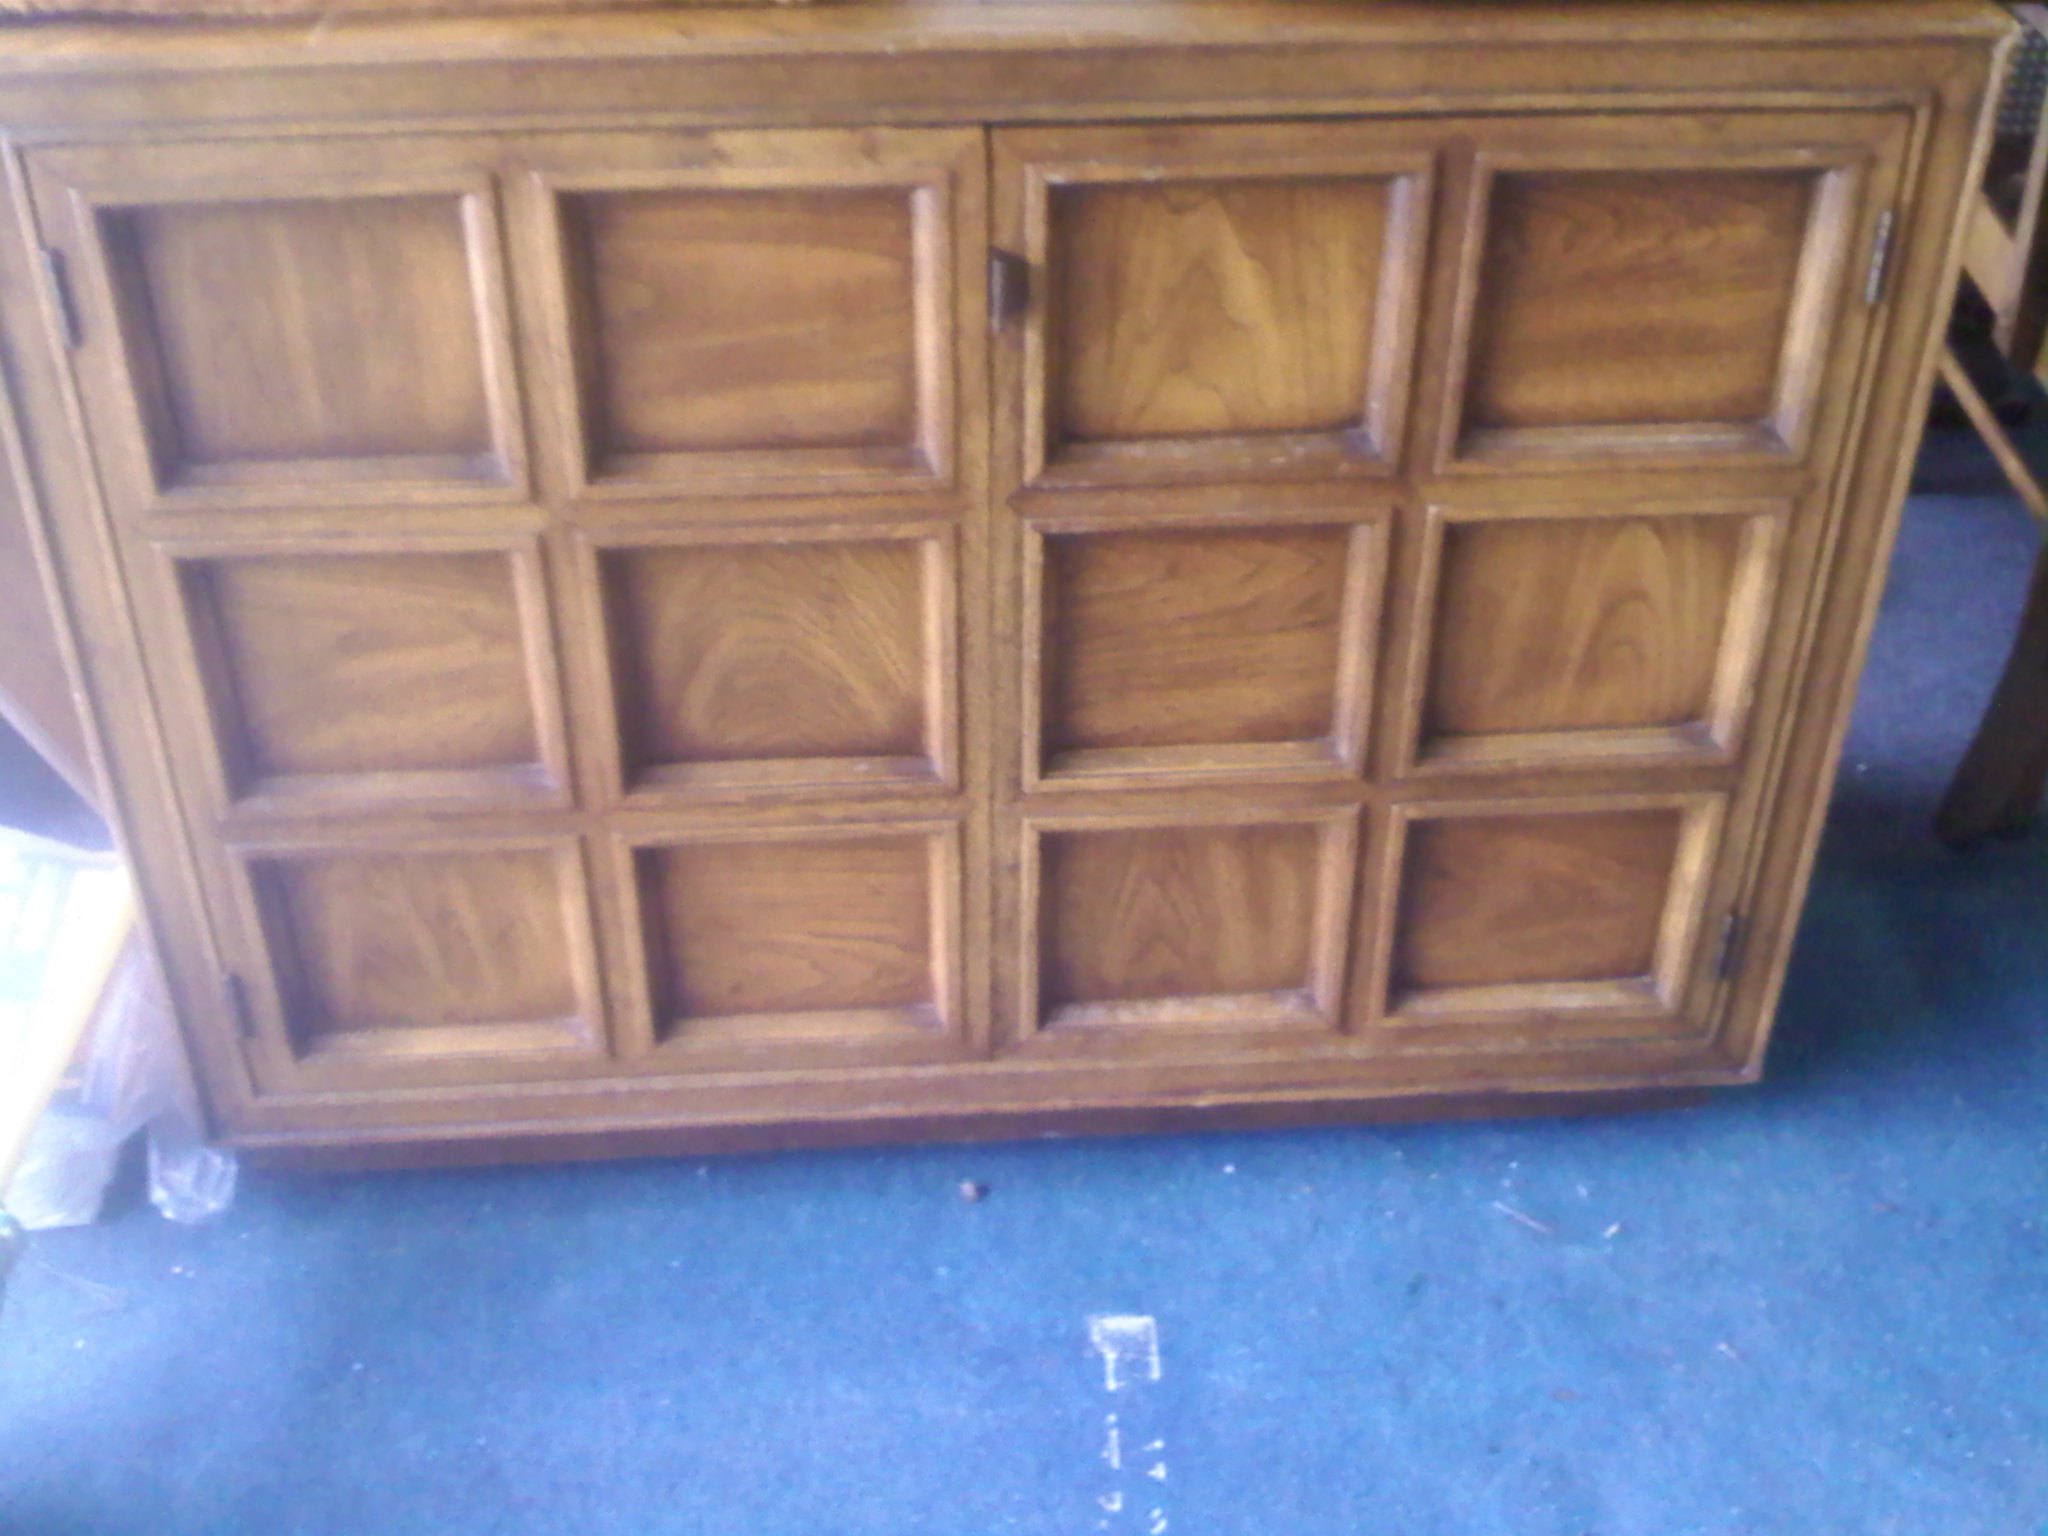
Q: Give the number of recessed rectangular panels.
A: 12